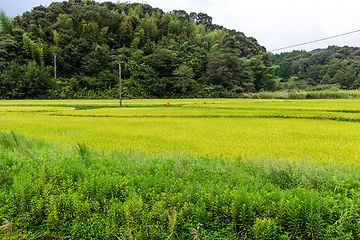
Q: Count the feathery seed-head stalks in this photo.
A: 3